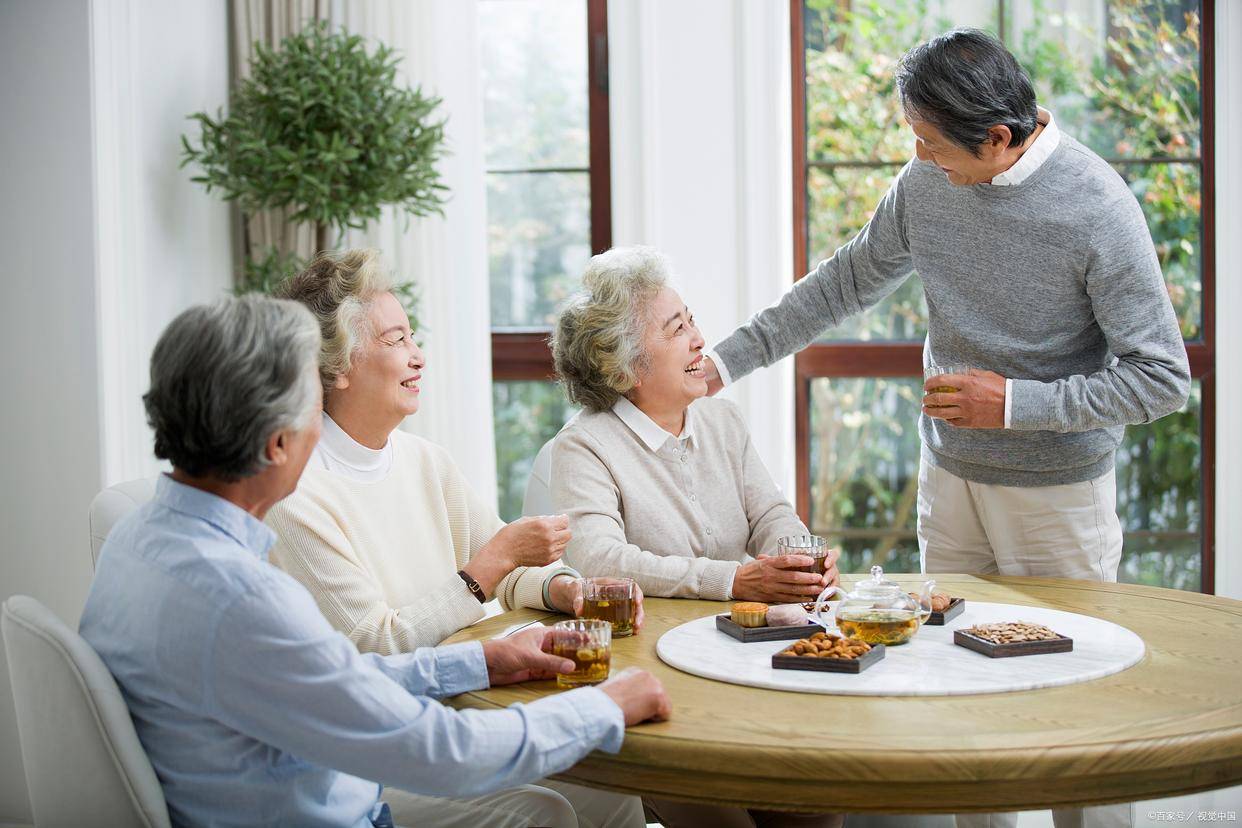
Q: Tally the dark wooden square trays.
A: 4